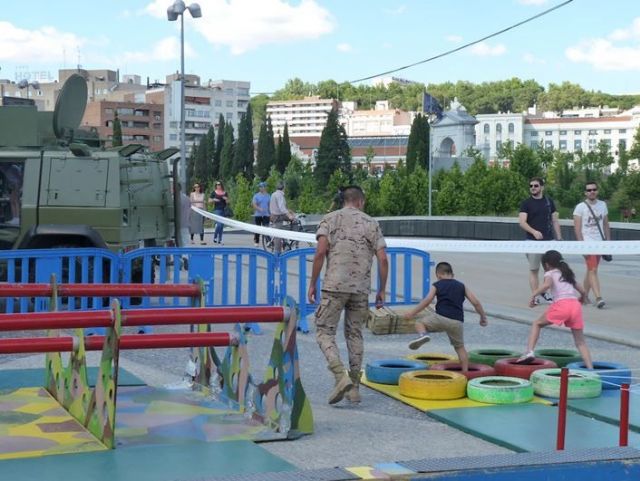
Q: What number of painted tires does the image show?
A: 10